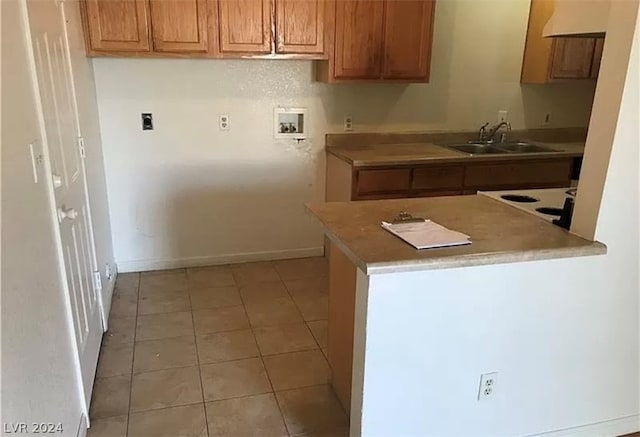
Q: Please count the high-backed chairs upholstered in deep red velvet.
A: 0